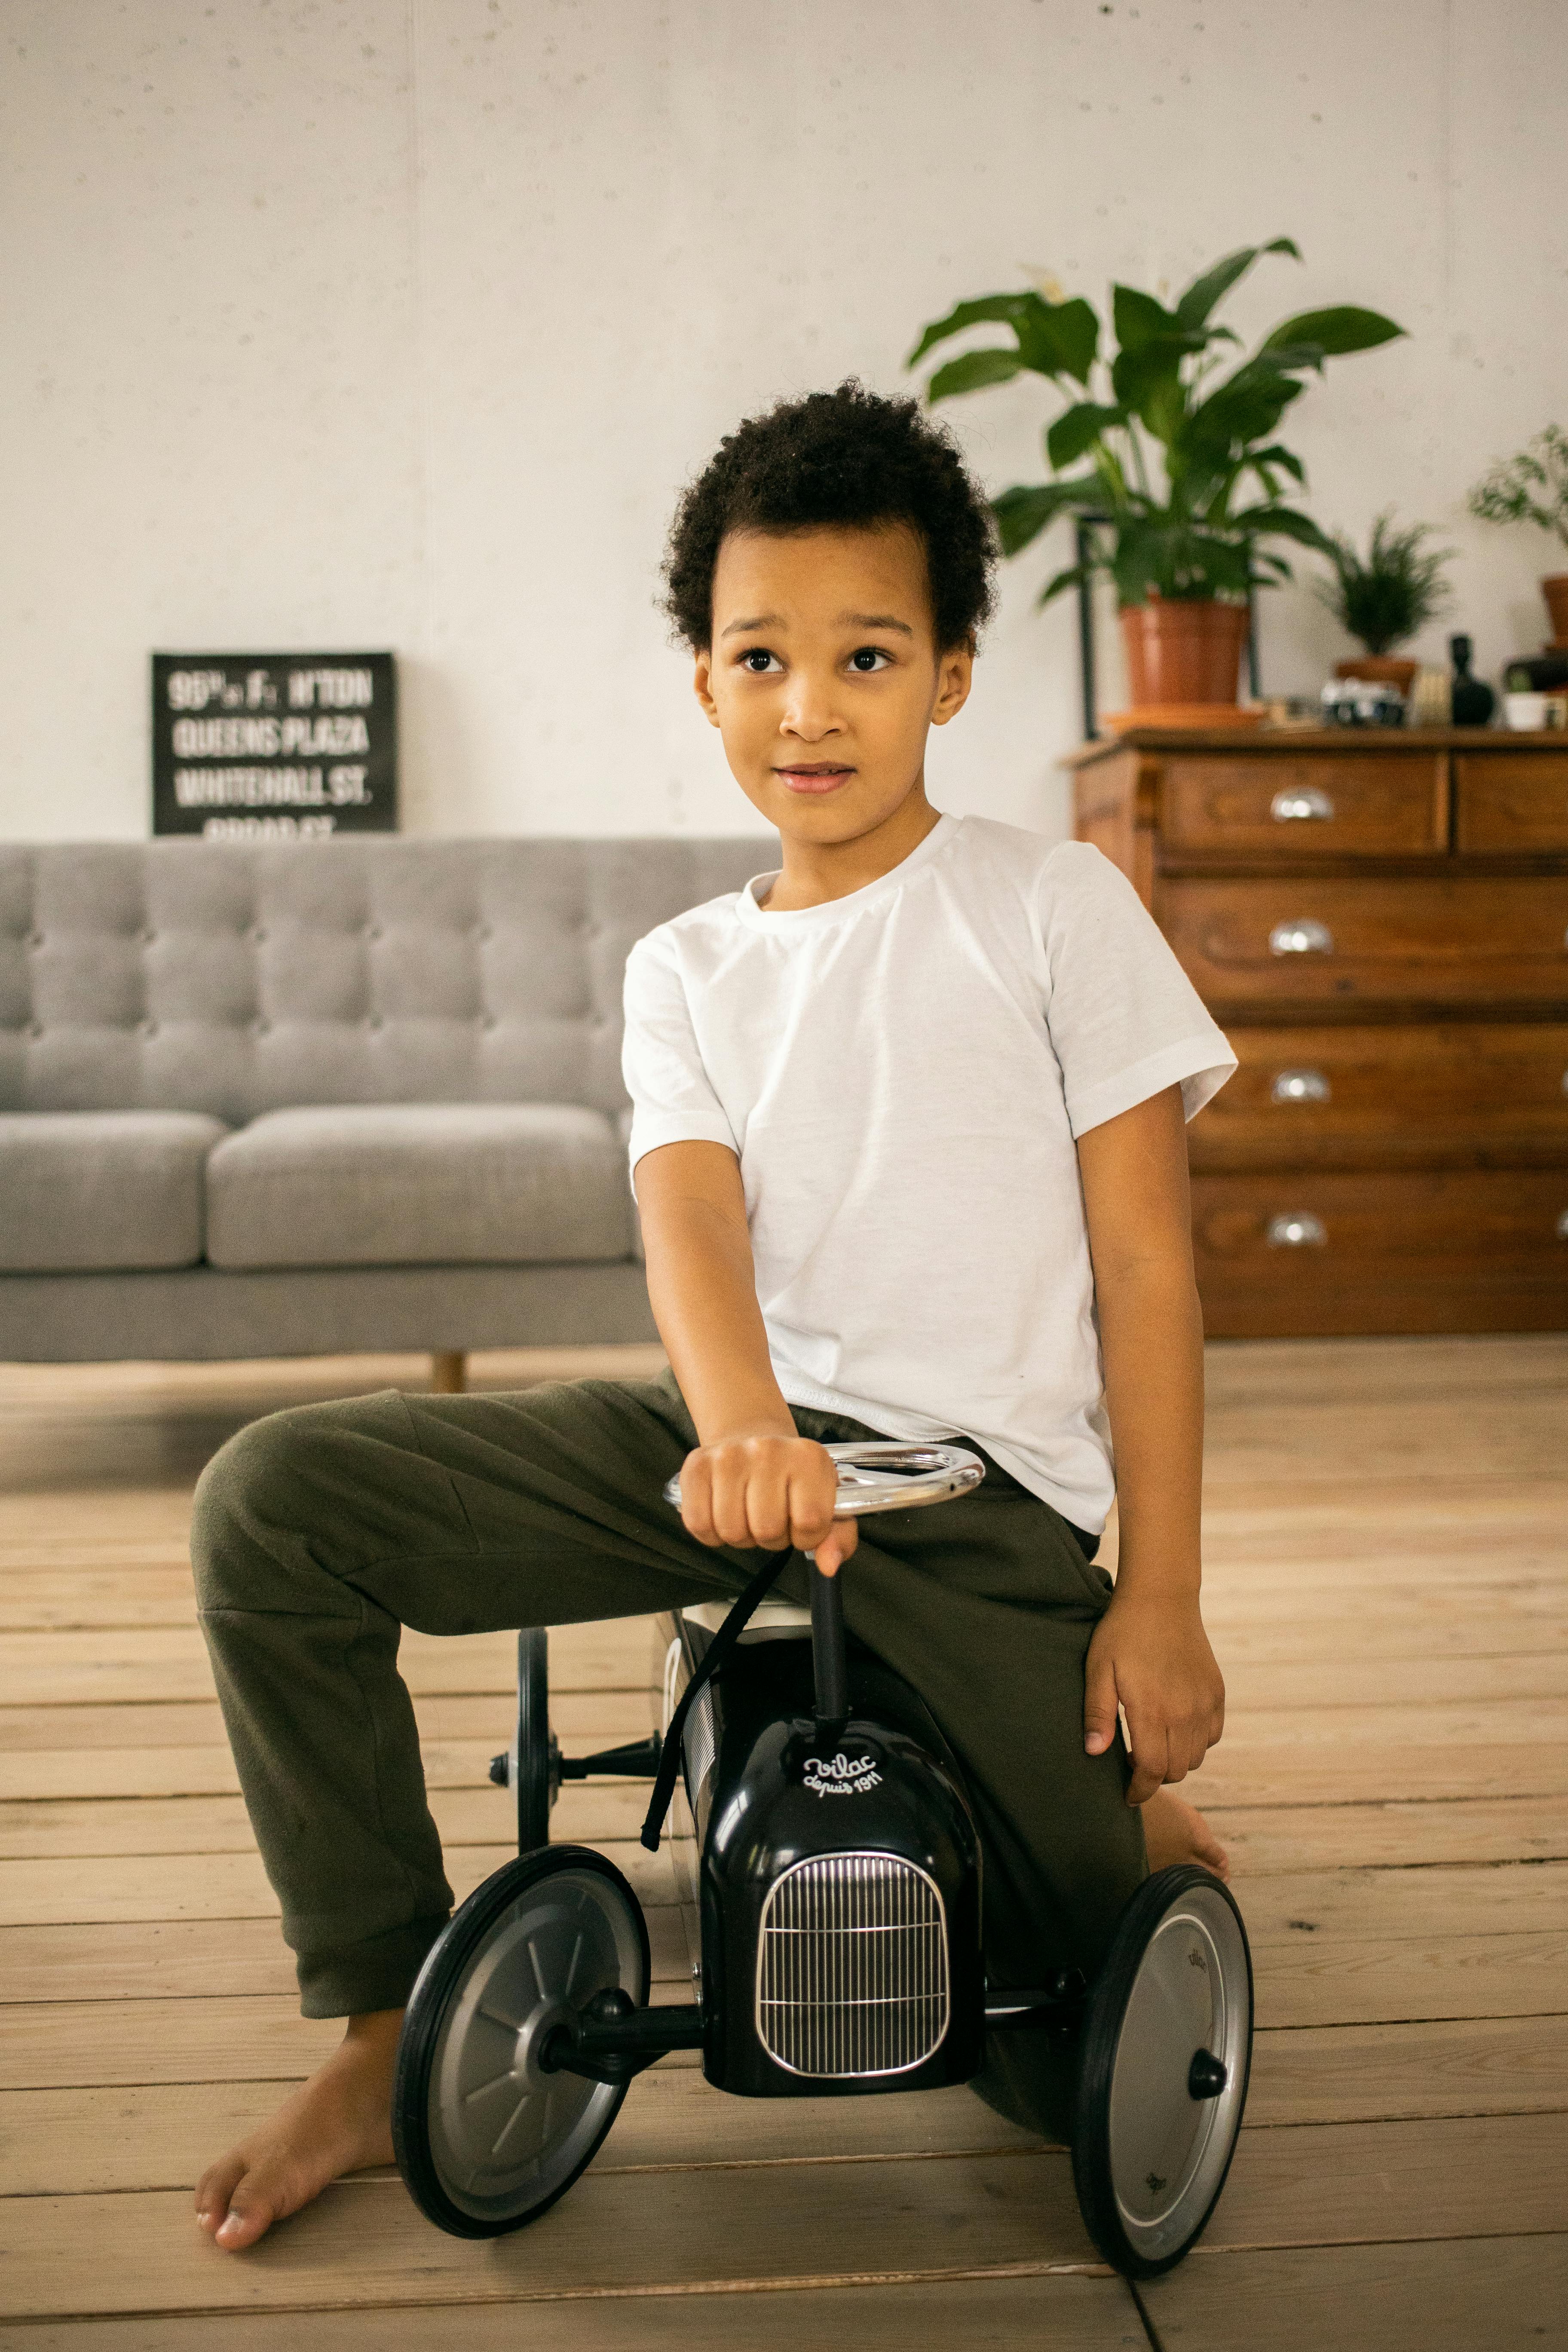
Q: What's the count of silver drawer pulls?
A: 4